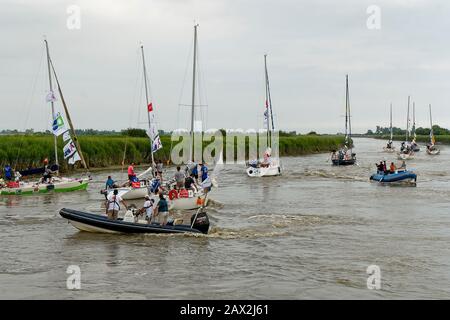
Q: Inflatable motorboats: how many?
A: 2